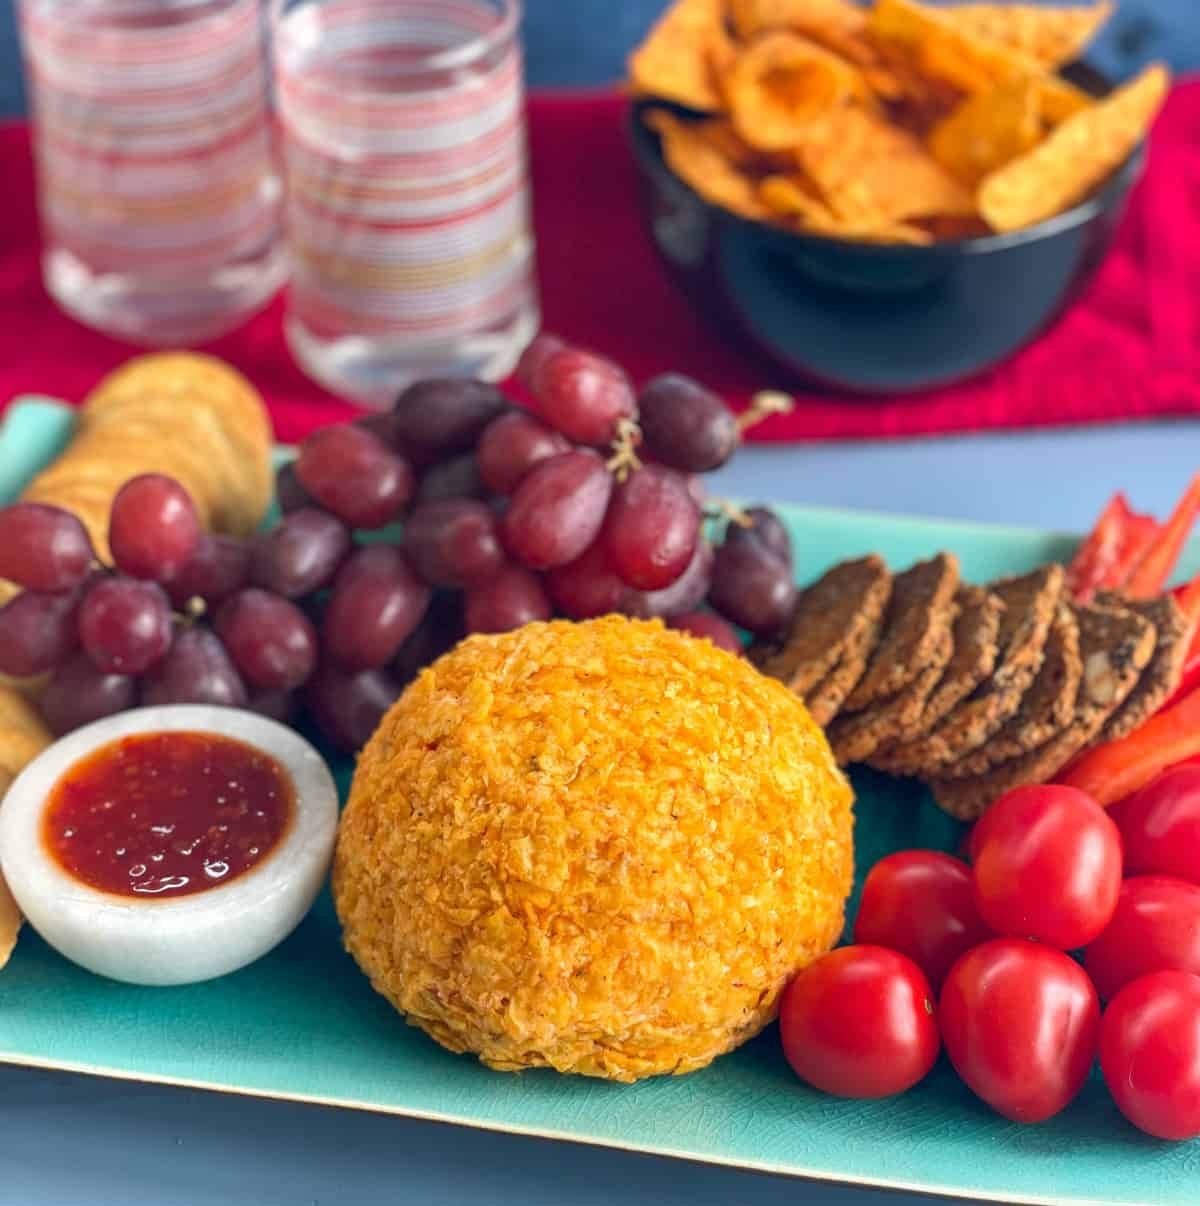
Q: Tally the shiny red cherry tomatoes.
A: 7